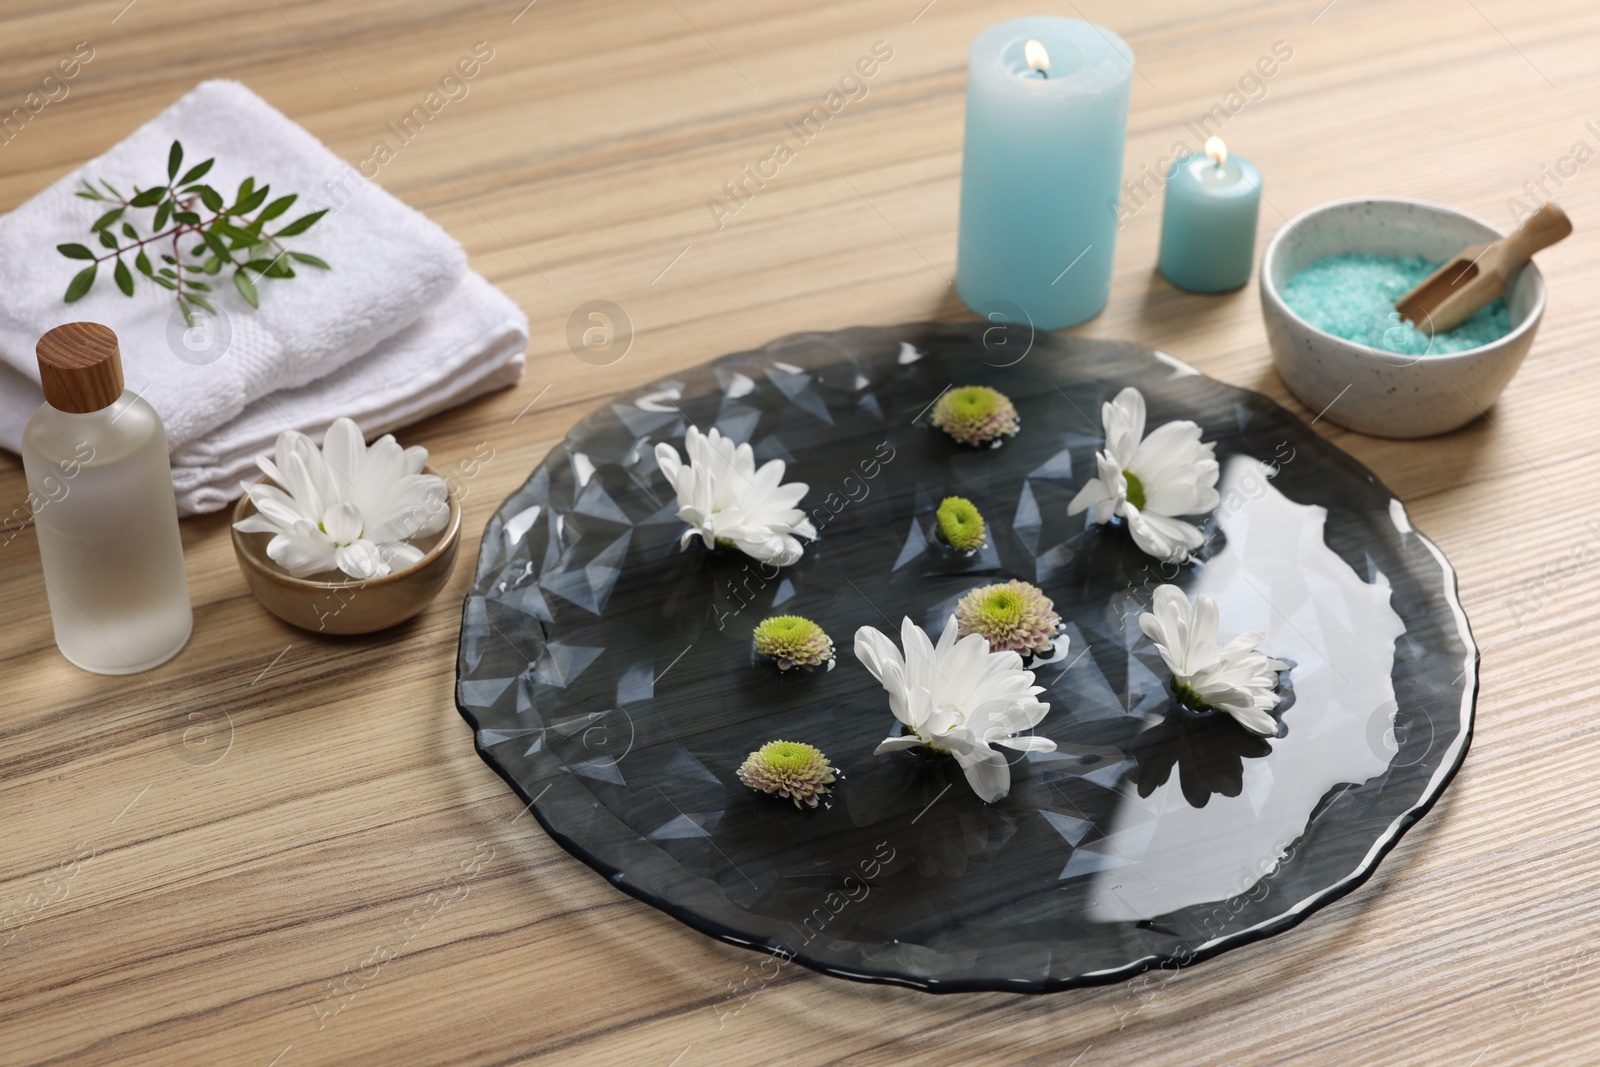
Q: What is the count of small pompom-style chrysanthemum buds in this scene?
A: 5